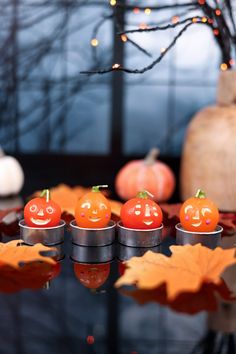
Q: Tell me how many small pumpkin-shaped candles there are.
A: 4